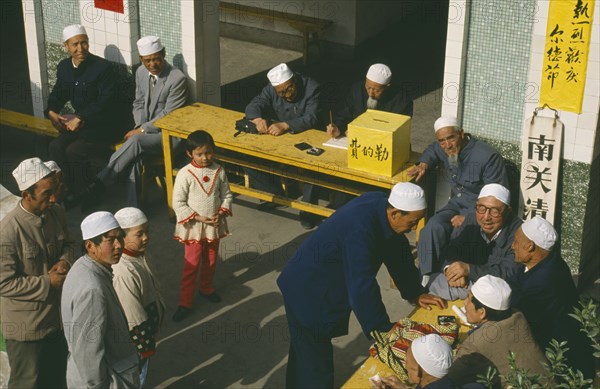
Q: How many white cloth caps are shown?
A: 14